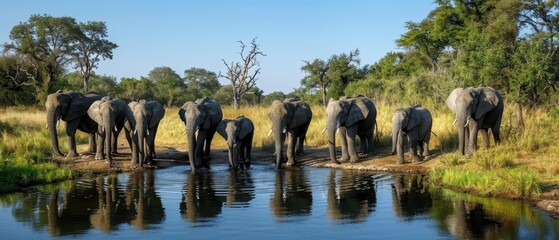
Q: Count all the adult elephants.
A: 7